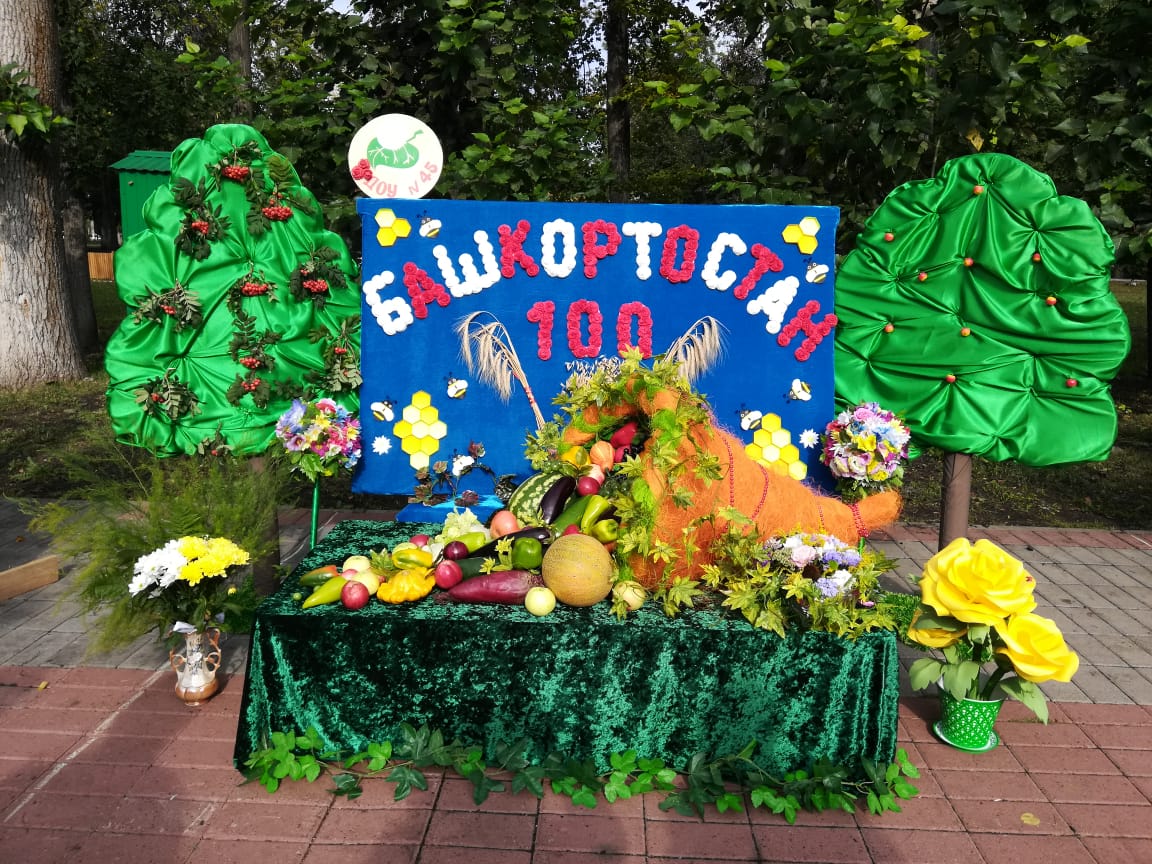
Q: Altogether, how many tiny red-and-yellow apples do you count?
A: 10